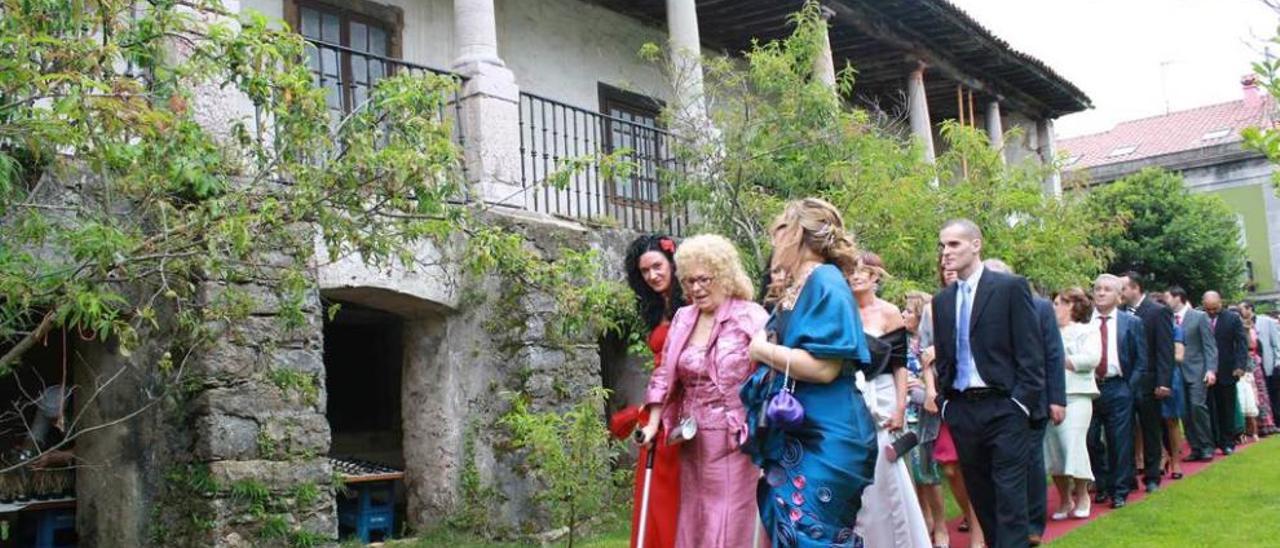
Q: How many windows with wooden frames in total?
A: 2